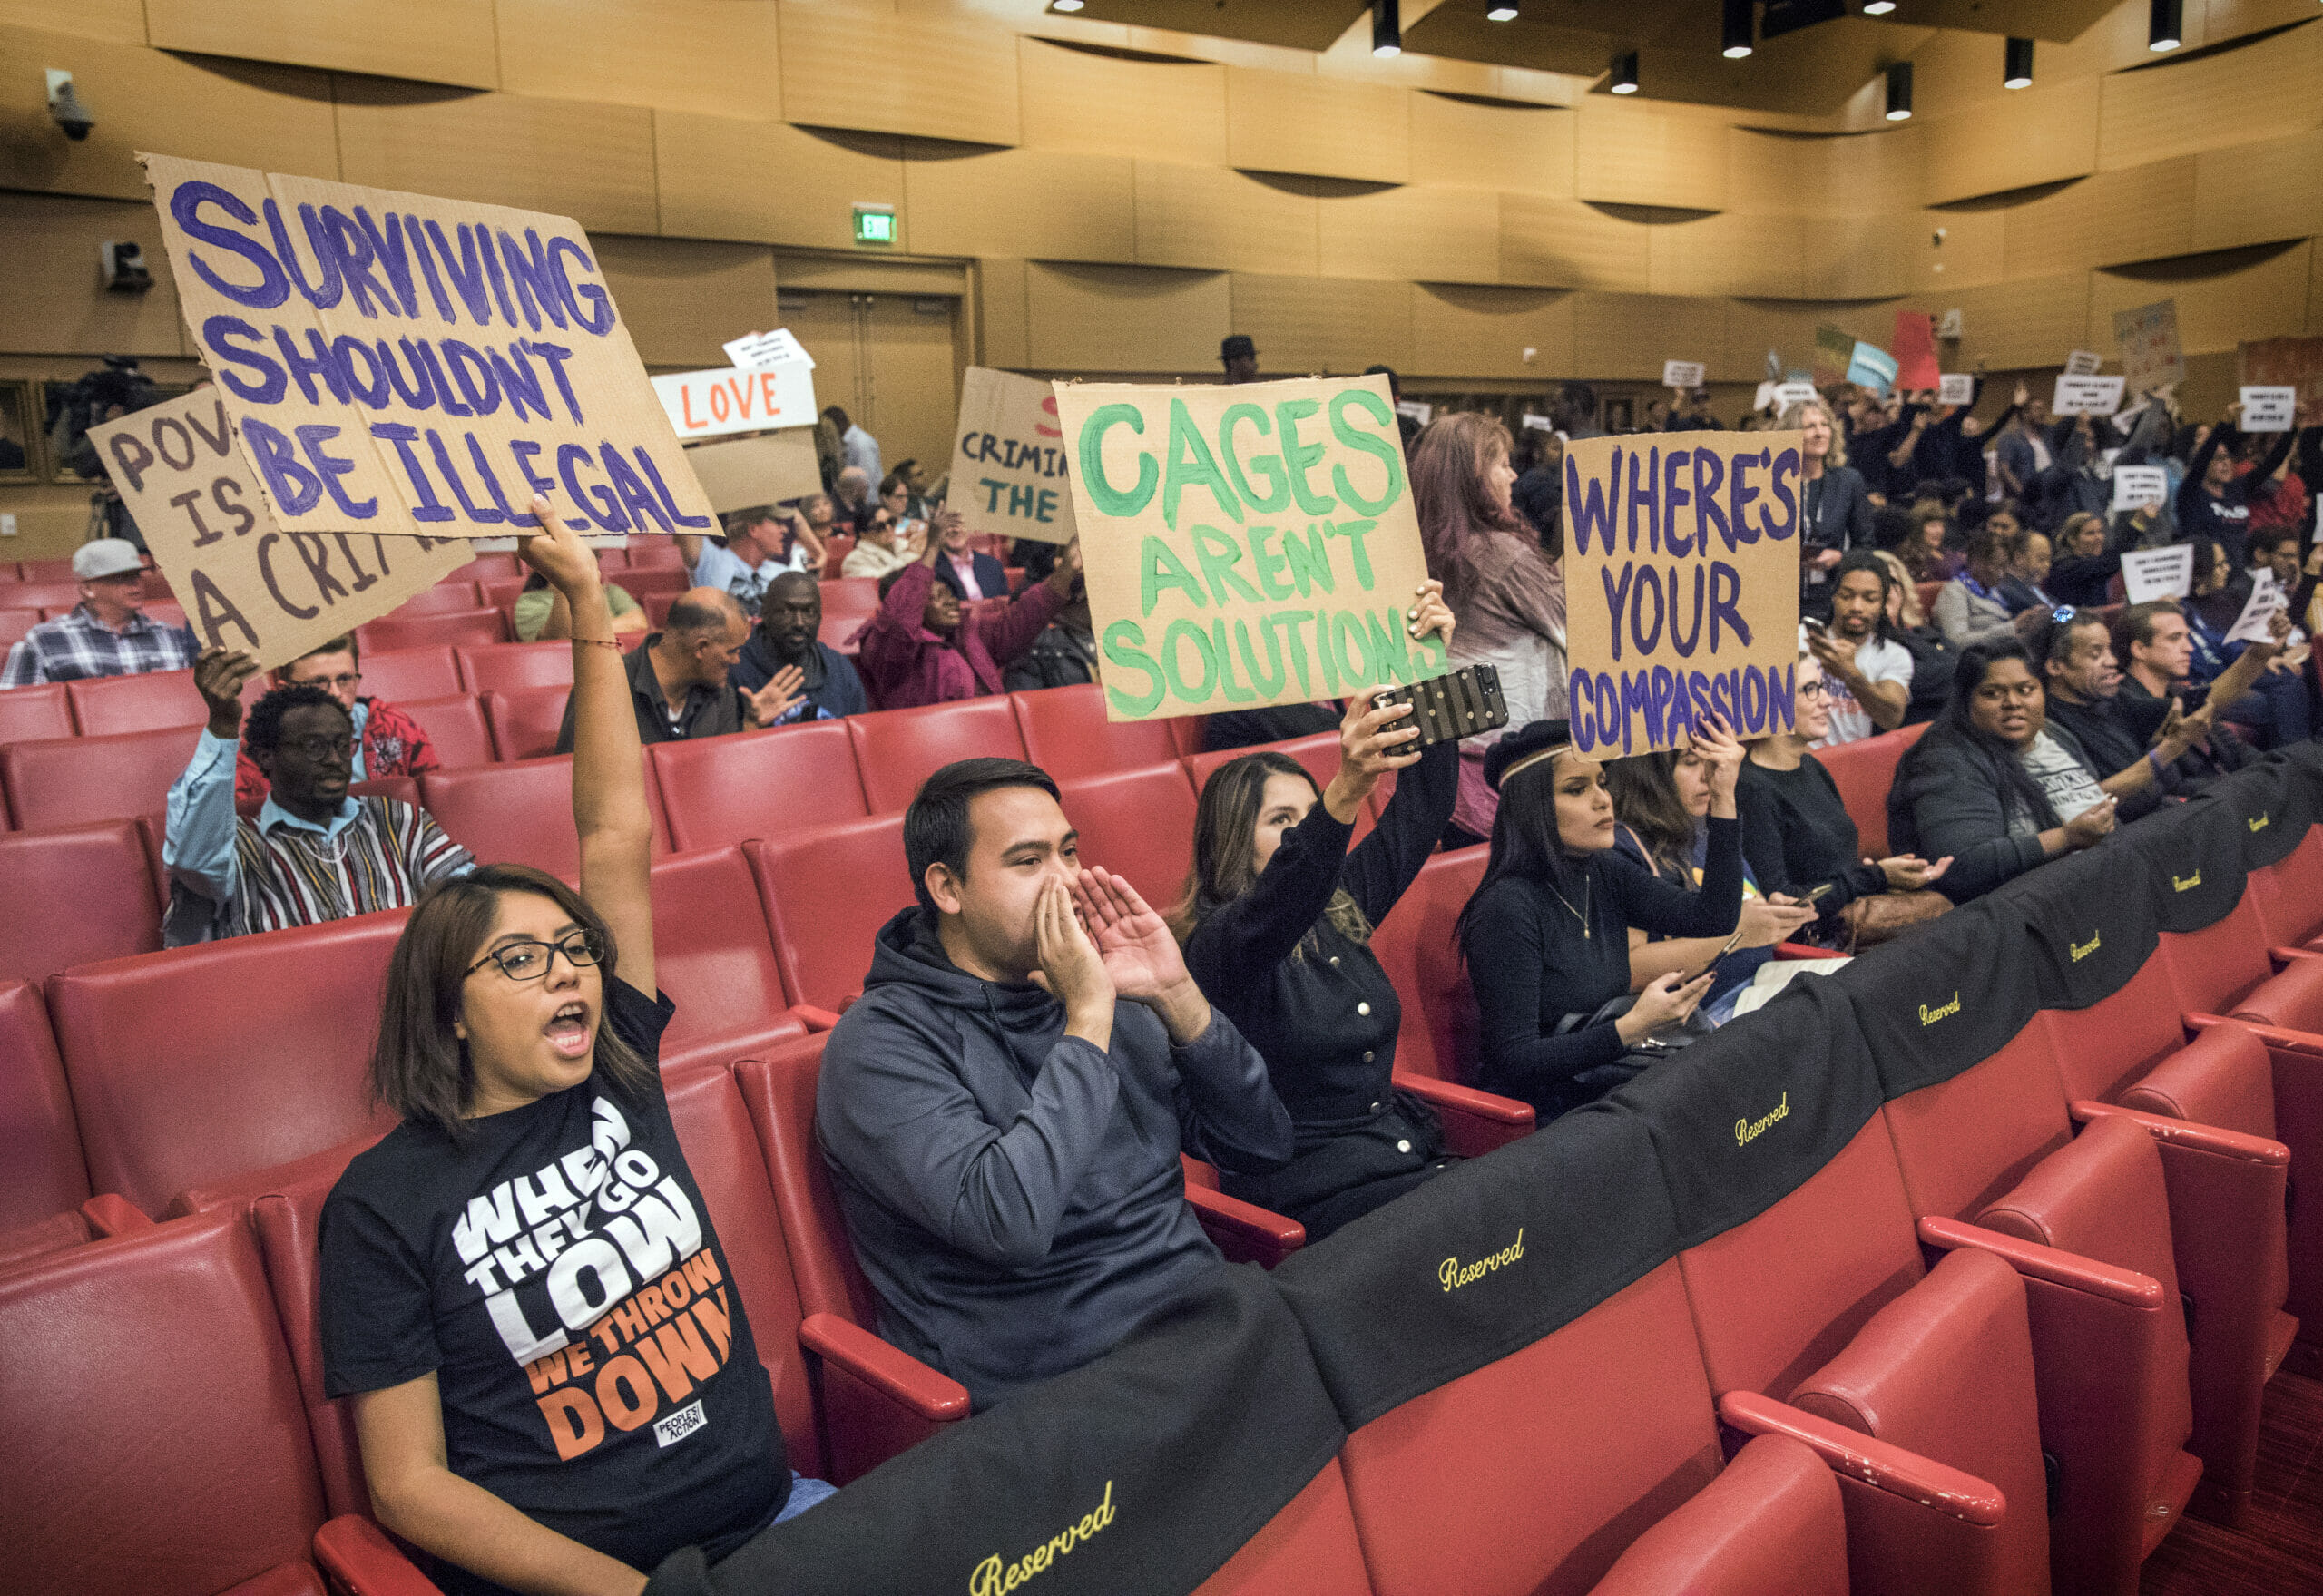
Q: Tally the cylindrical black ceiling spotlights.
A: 9